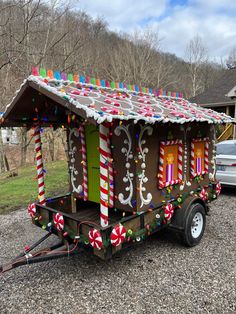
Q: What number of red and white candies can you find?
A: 7